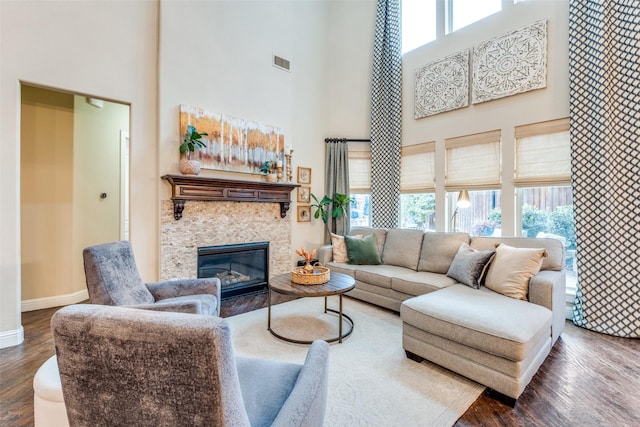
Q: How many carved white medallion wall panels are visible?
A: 2